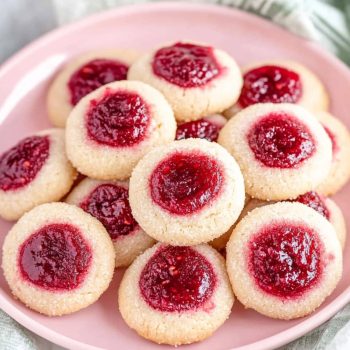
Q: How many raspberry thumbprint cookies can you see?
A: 14